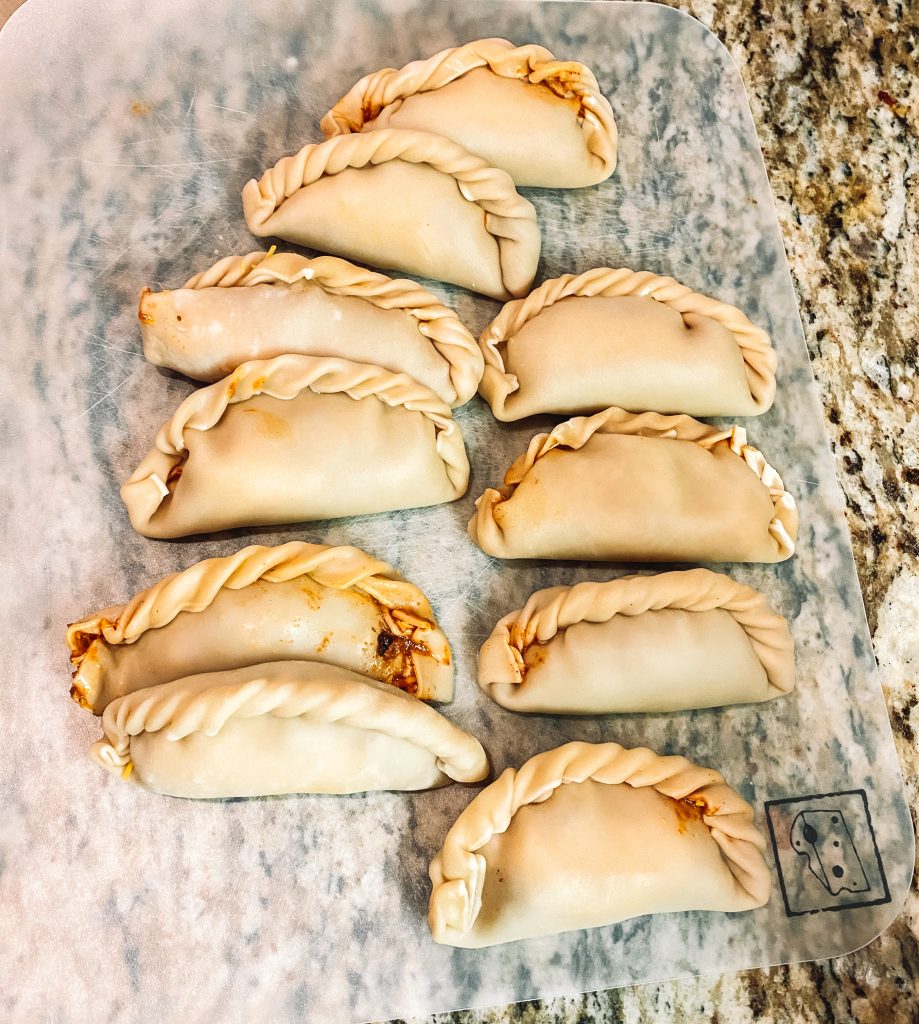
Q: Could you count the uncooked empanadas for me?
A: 10